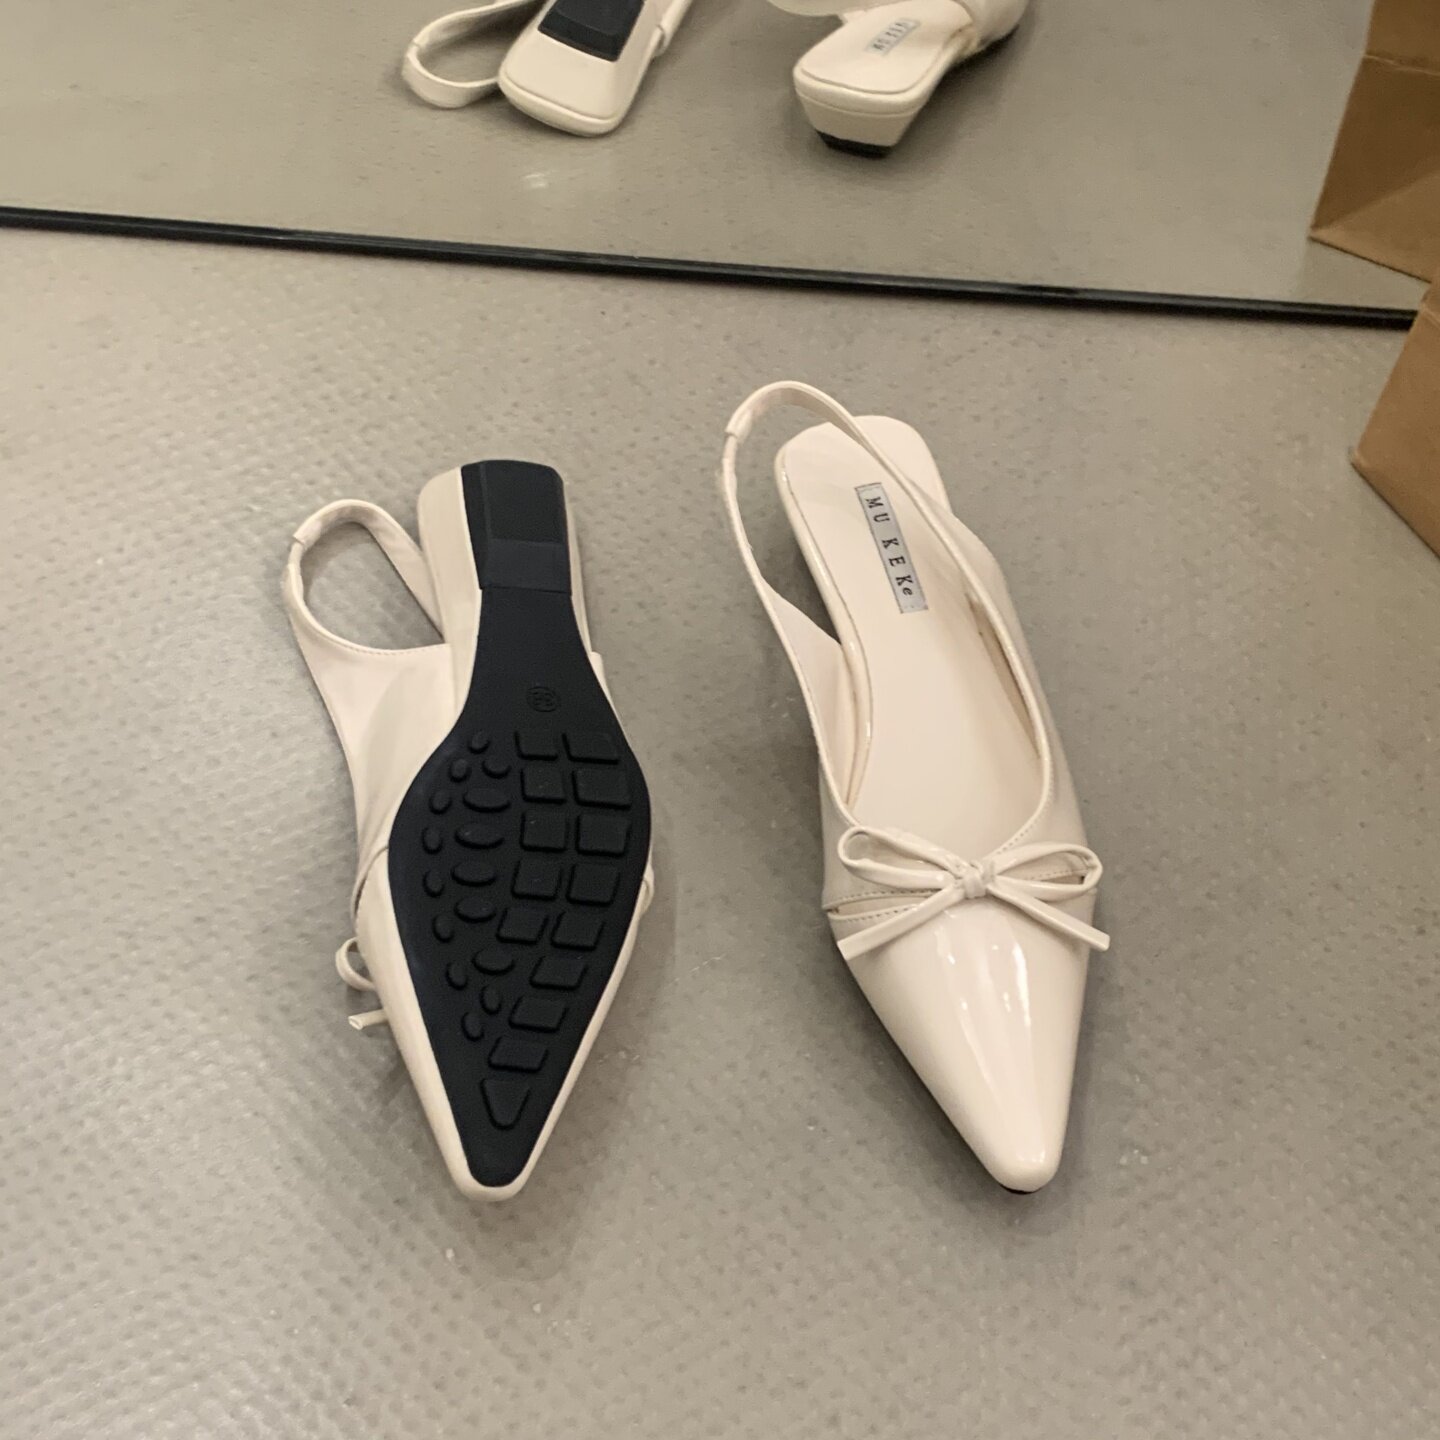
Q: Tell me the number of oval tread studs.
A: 15